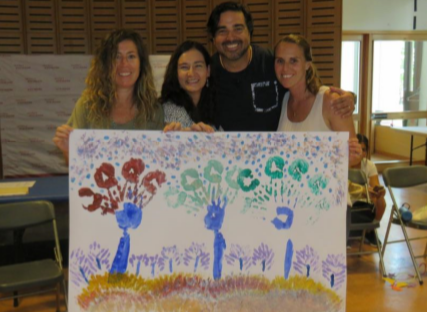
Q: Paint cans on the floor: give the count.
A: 0